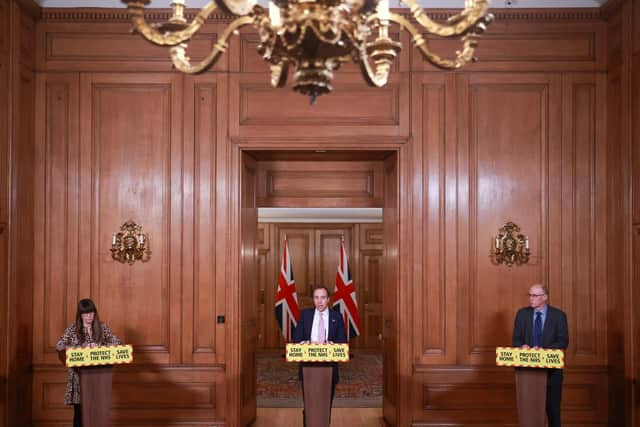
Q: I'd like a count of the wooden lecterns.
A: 3